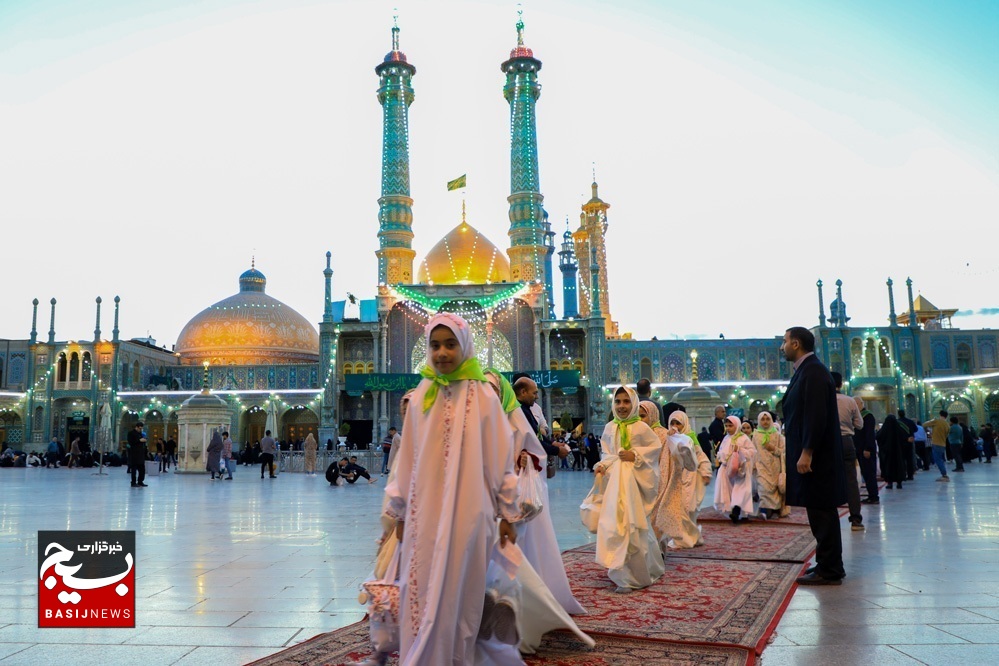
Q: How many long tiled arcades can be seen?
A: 2